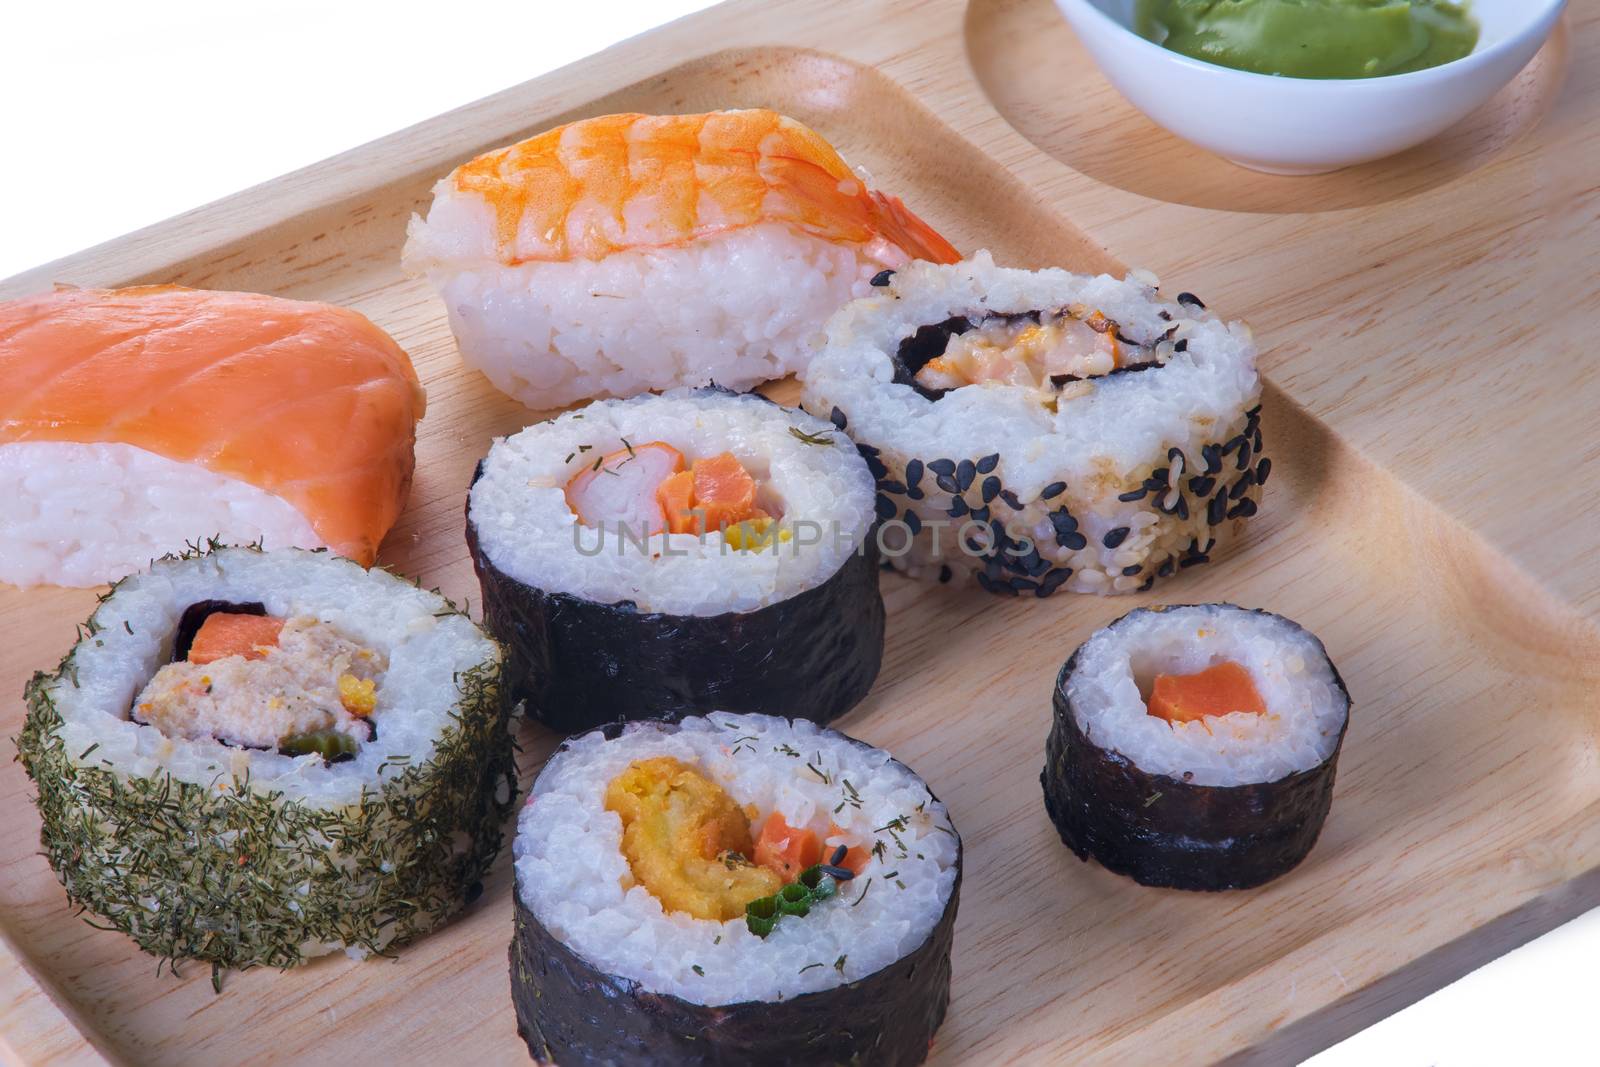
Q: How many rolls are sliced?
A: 5